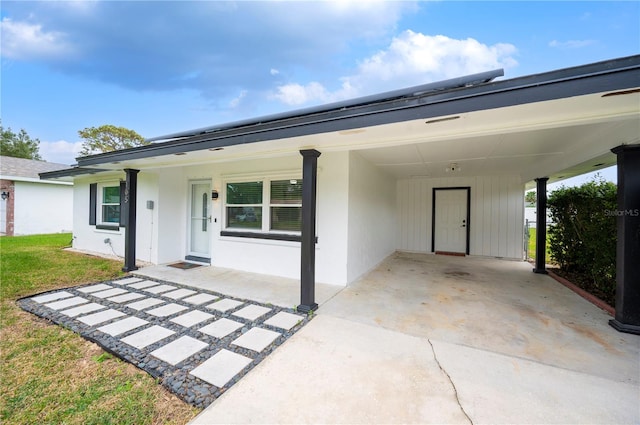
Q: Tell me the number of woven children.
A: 0